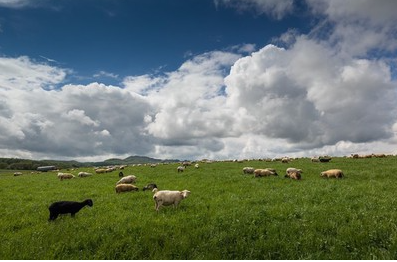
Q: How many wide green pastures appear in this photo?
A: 1